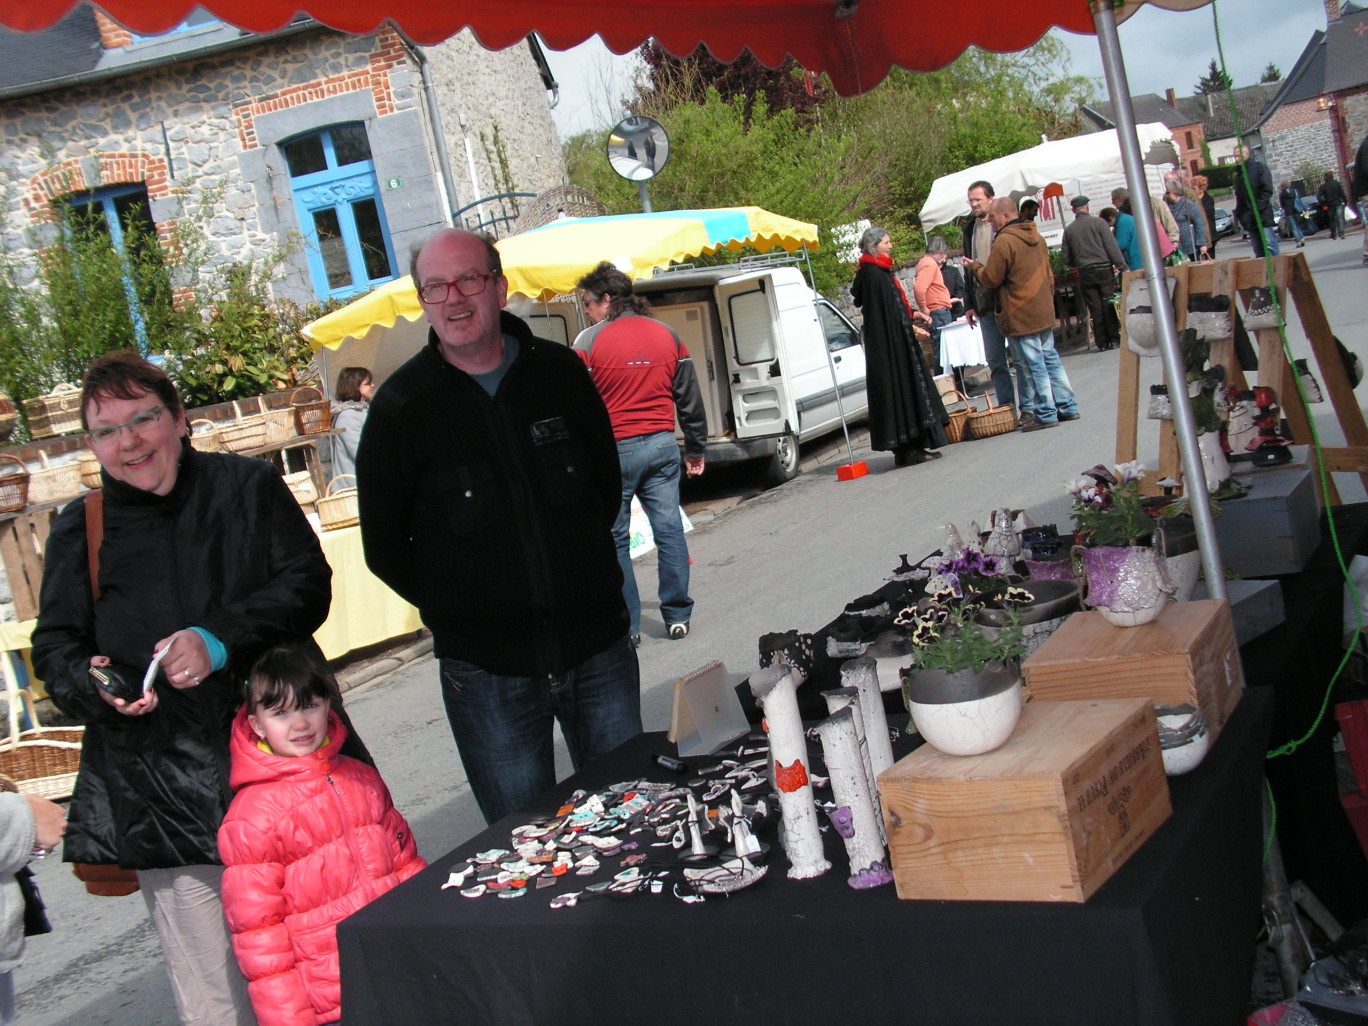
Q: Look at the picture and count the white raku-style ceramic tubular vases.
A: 4